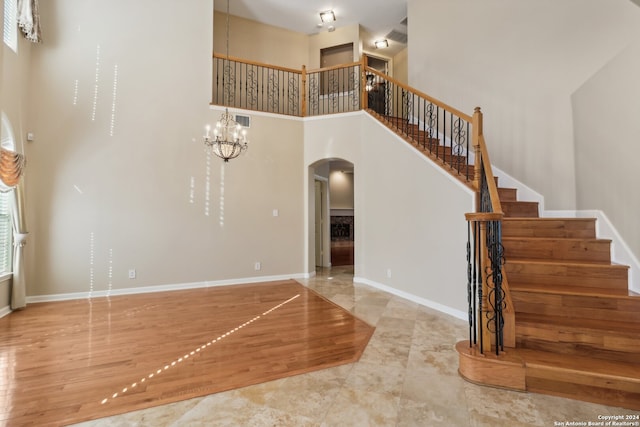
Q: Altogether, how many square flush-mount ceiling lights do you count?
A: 2